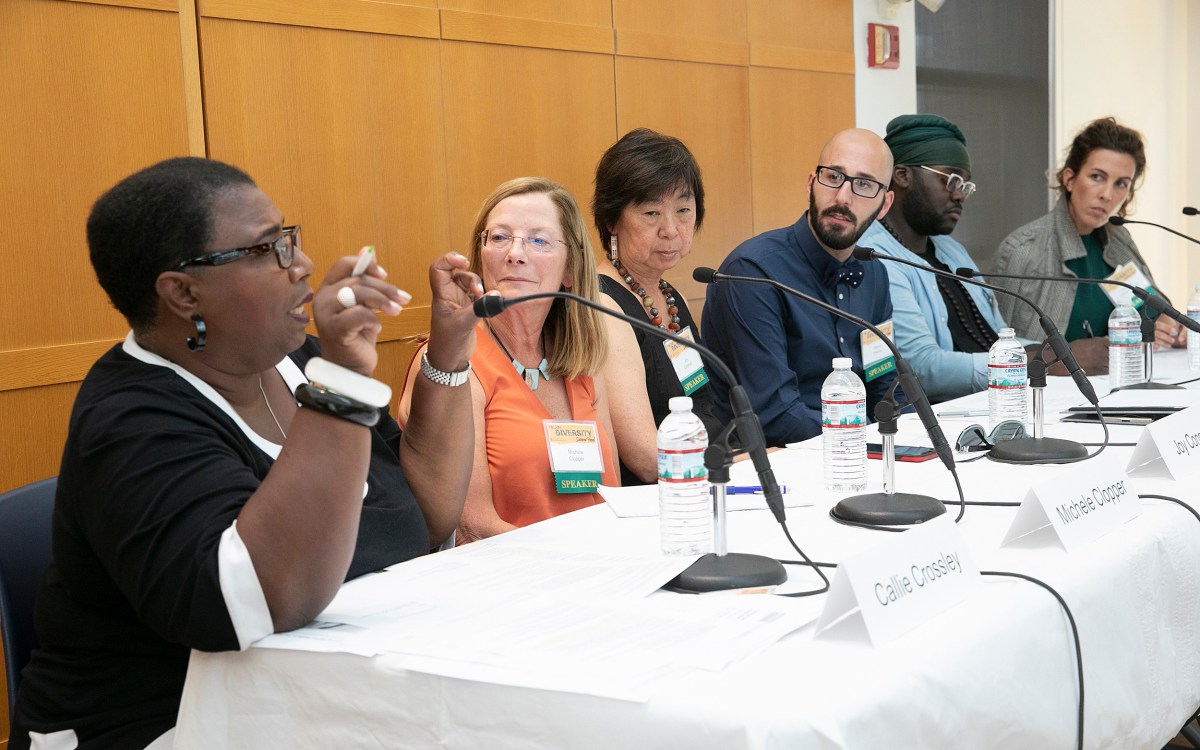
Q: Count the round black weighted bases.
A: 4